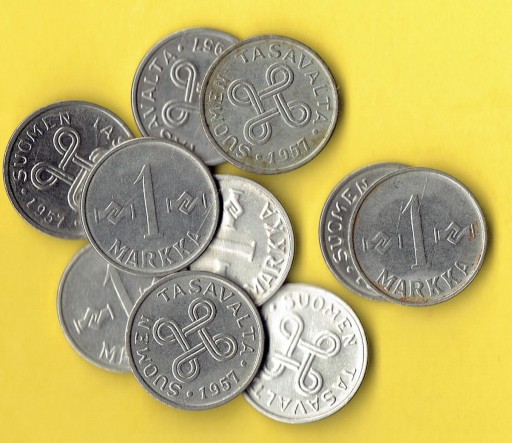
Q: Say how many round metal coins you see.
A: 10